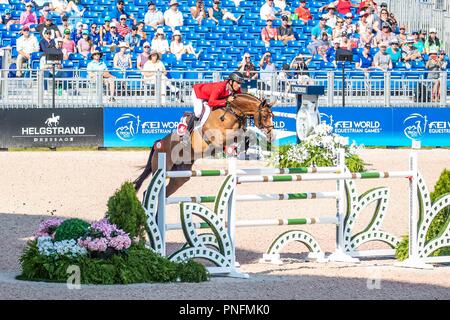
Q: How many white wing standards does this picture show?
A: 4